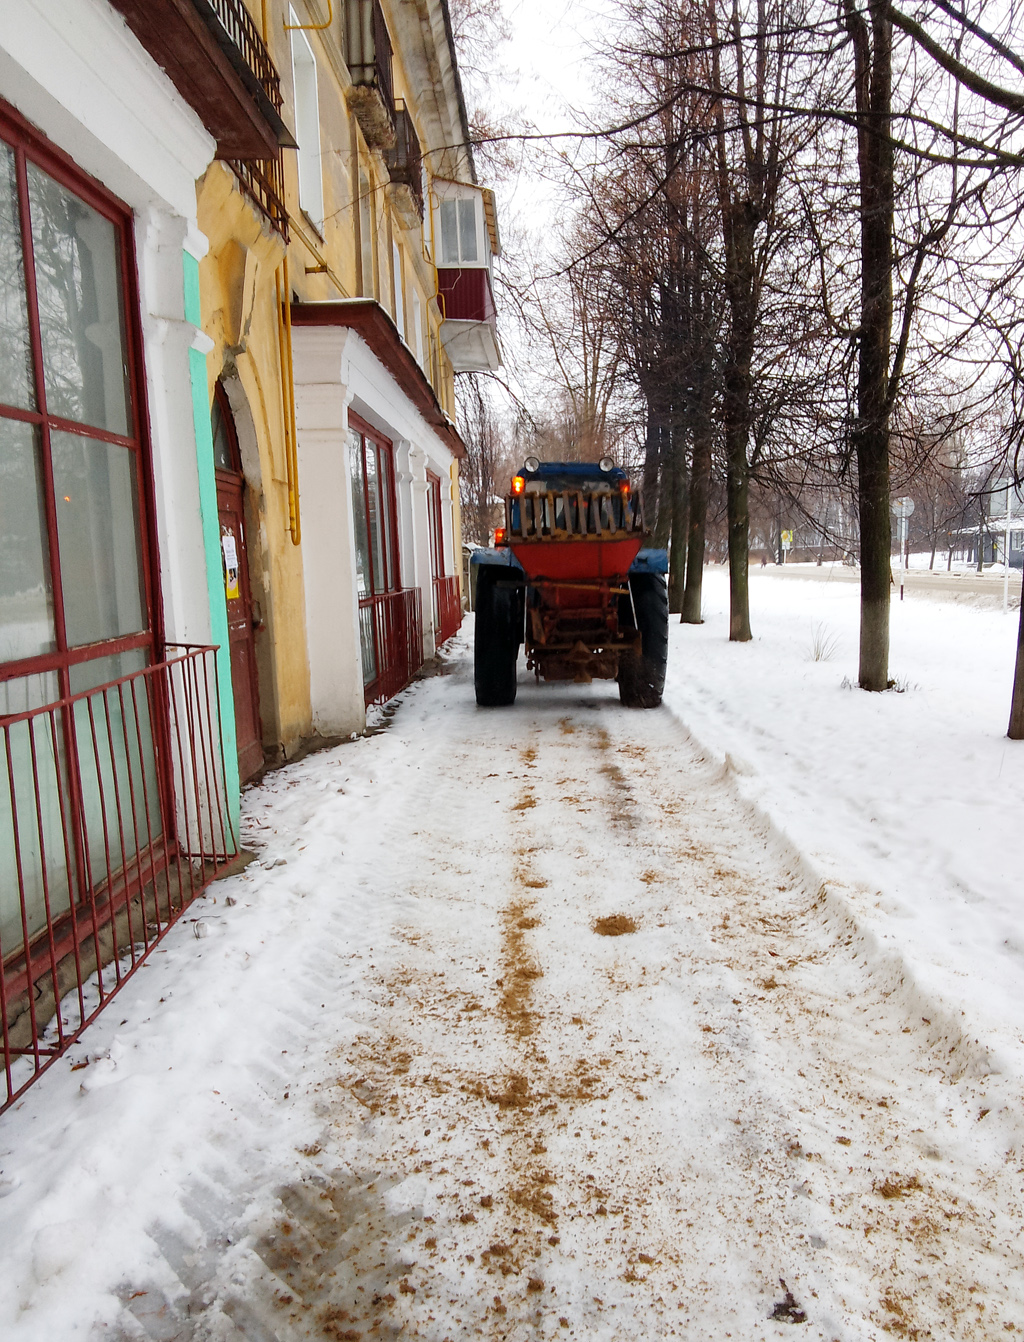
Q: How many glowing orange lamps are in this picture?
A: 3